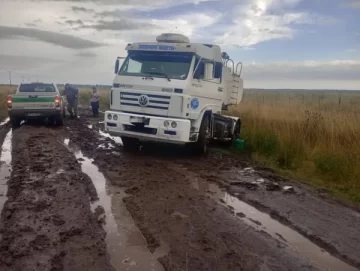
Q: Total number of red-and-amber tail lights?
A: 2